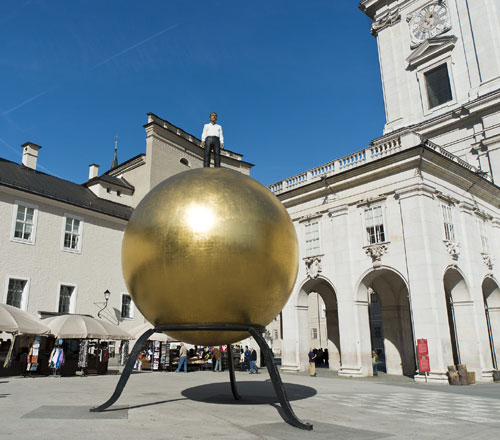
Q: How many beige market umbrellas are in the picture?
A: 3